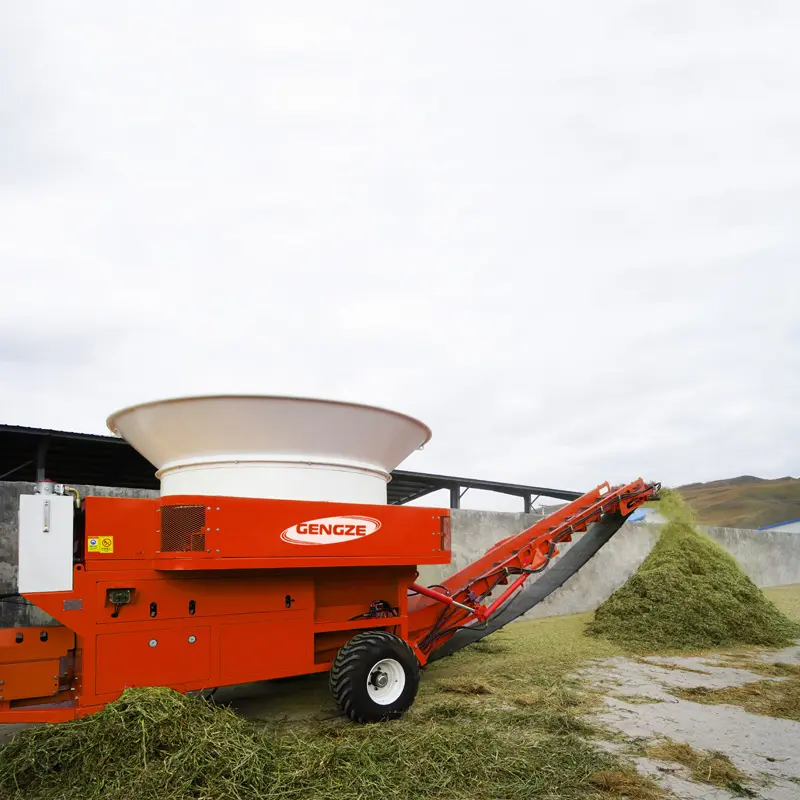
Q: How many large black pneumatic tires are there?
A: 1